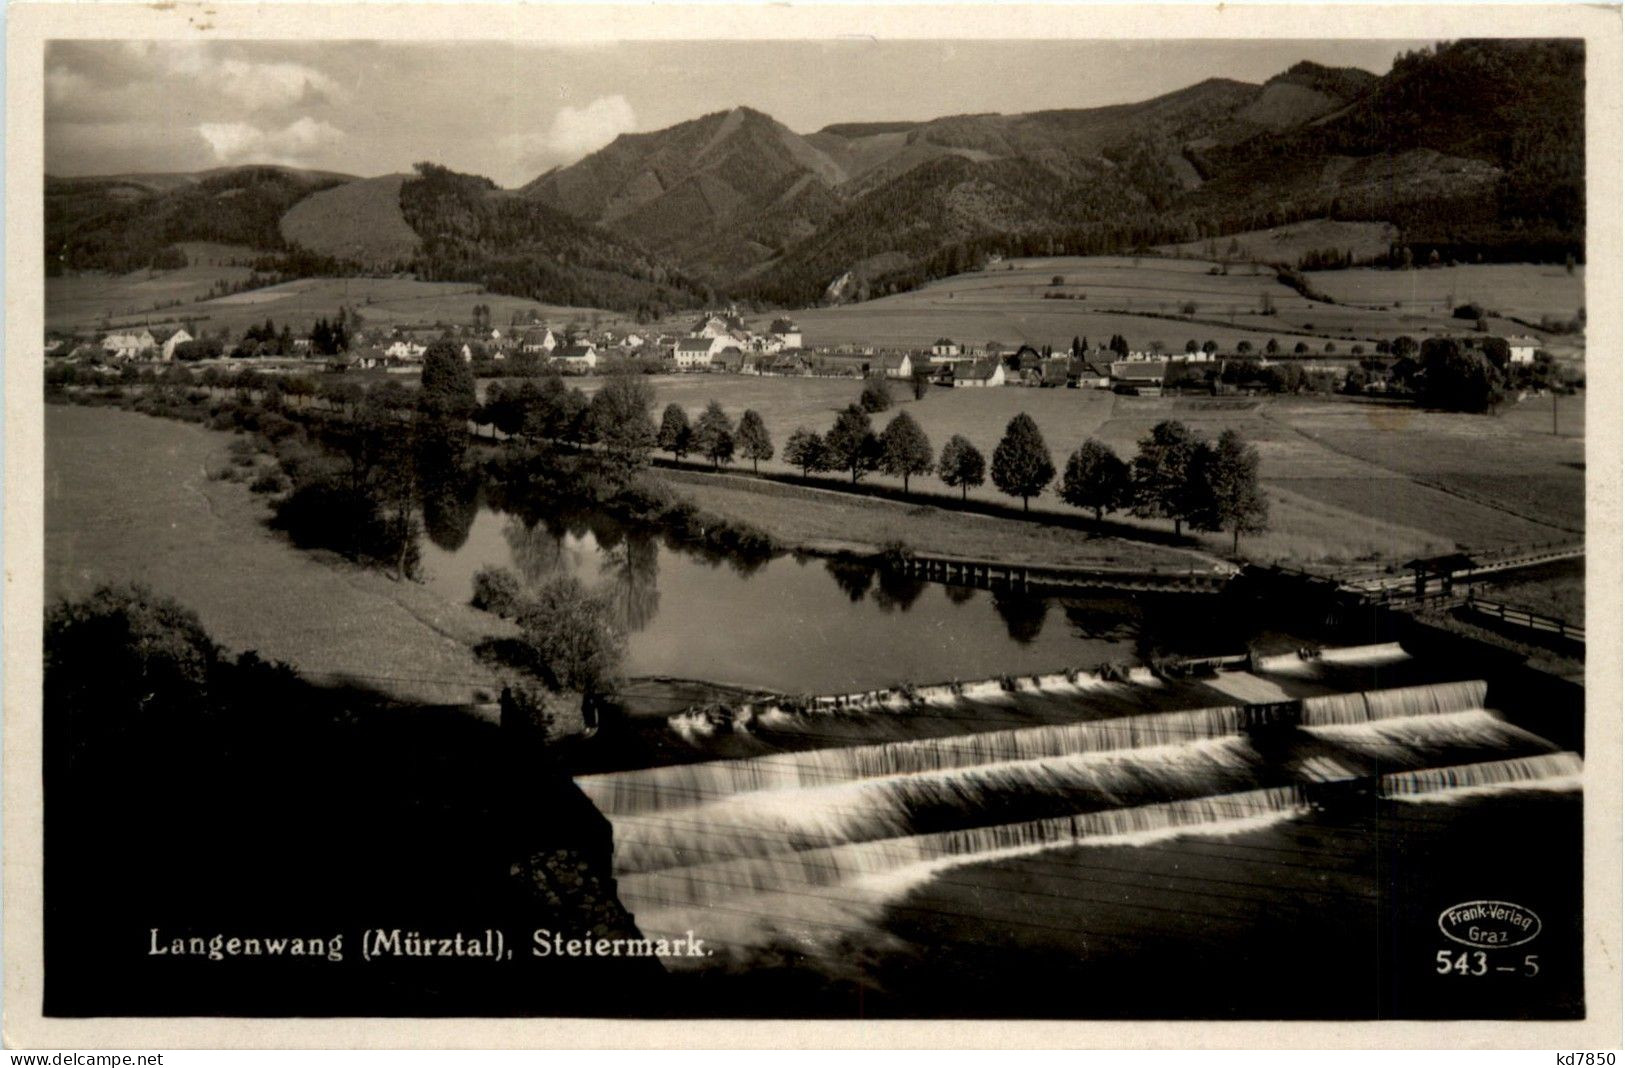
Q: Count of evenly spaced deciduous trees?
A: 11